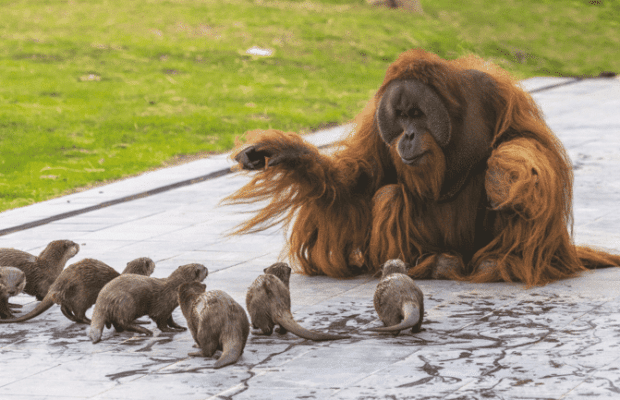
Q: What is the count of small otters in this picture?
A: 7